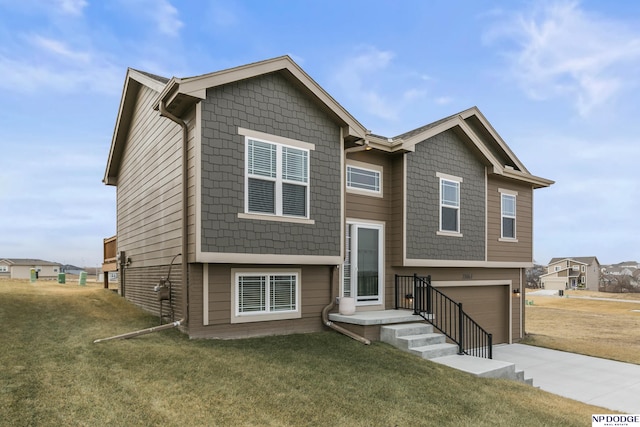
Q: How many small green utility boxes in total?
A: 3